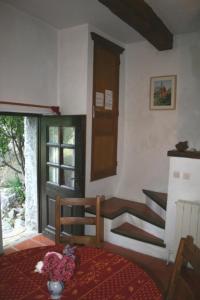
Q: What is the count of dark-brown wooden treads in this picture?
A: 3